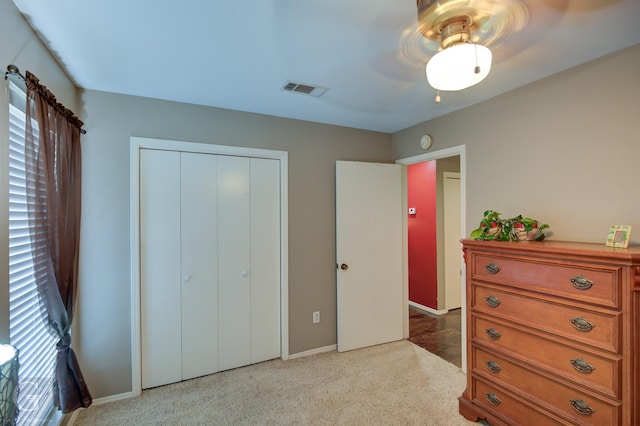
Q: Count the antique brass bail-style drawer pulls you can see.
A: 9